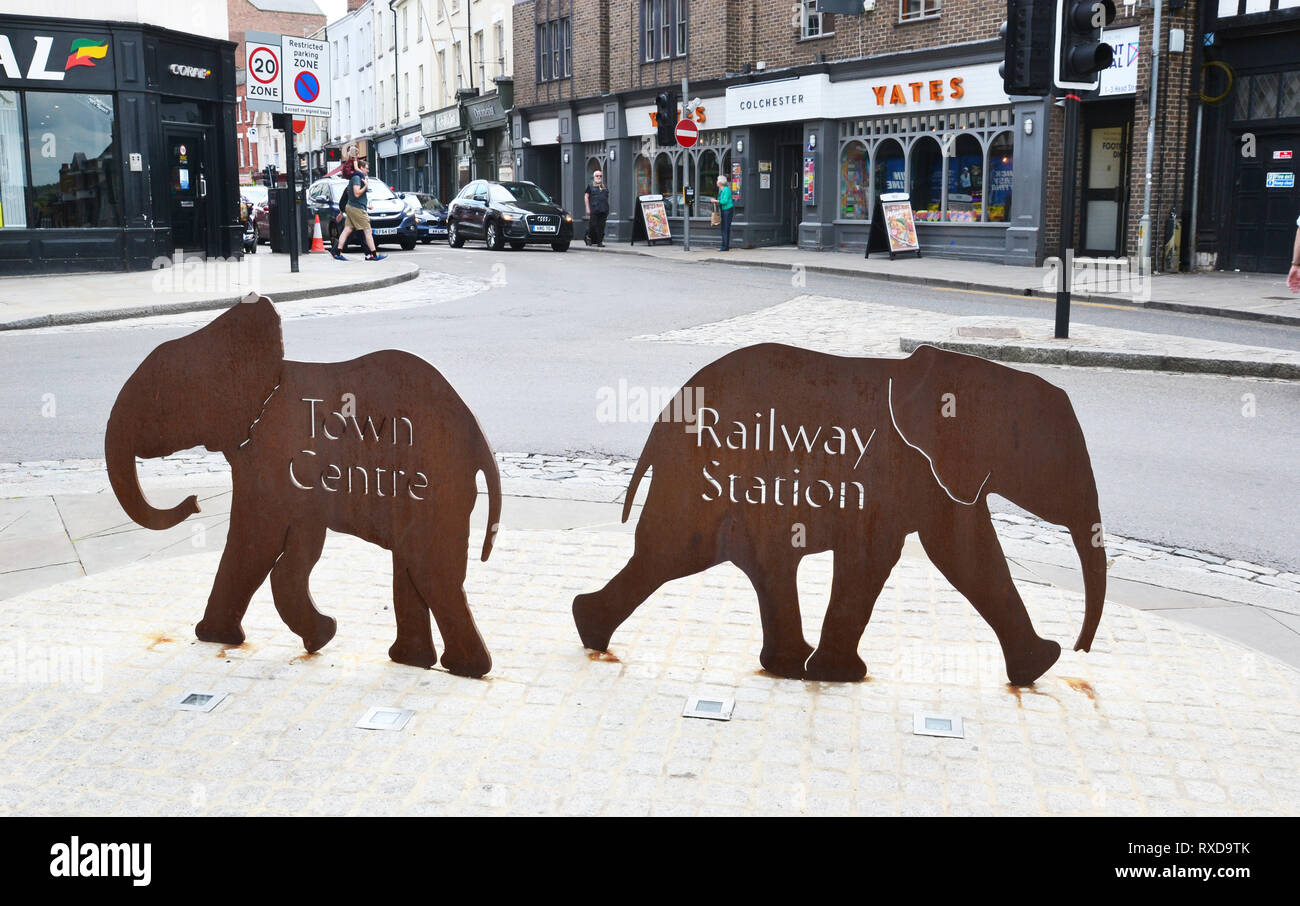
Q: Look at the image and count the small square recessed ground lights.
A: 4